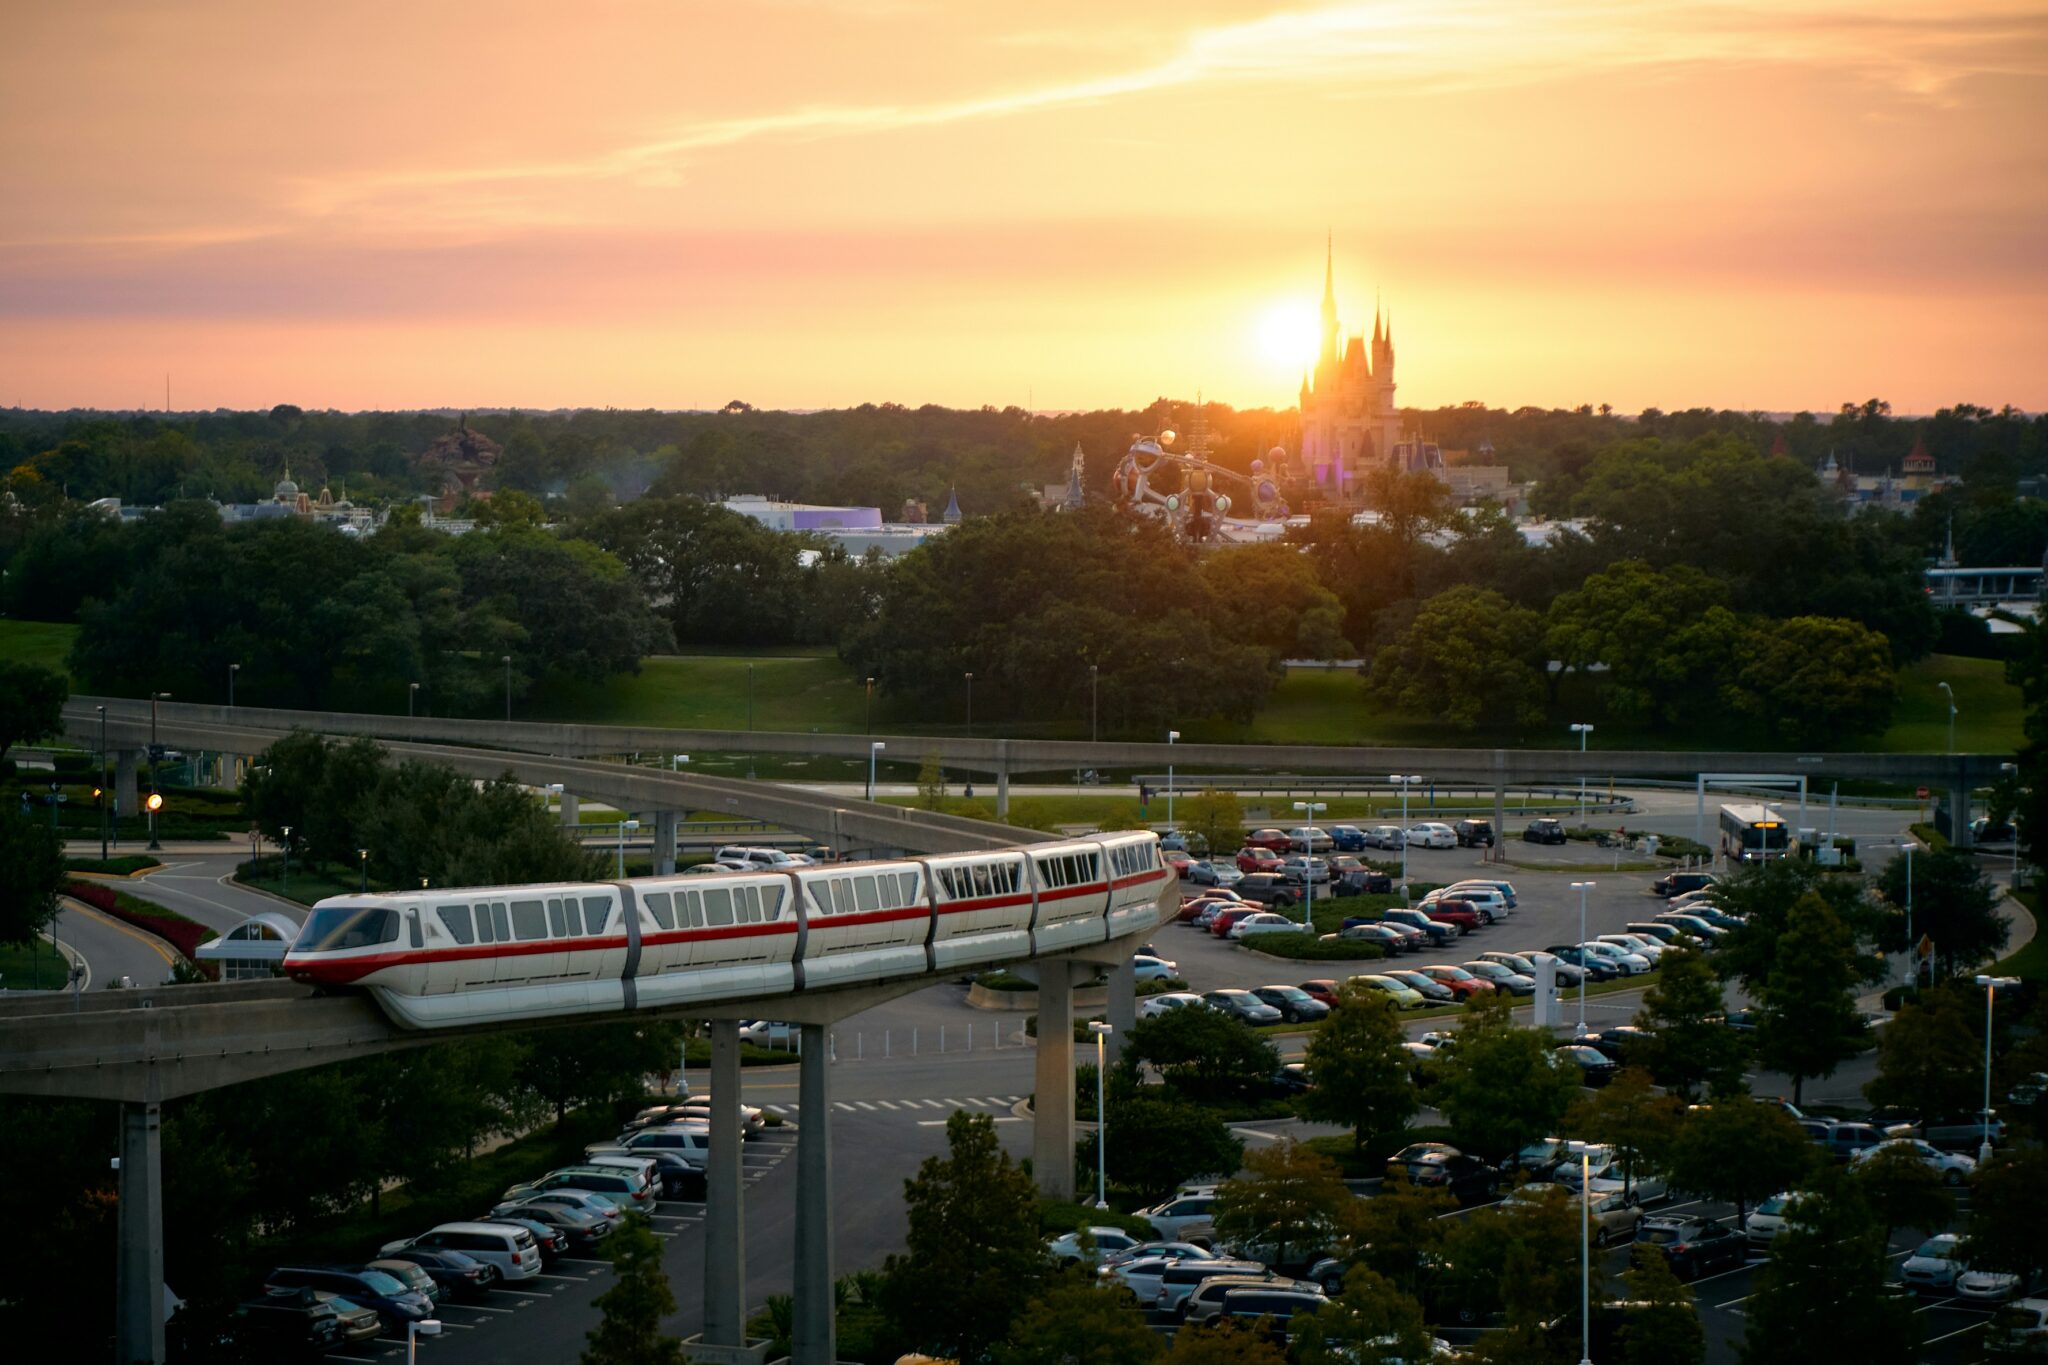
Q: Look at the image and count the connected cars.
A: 6